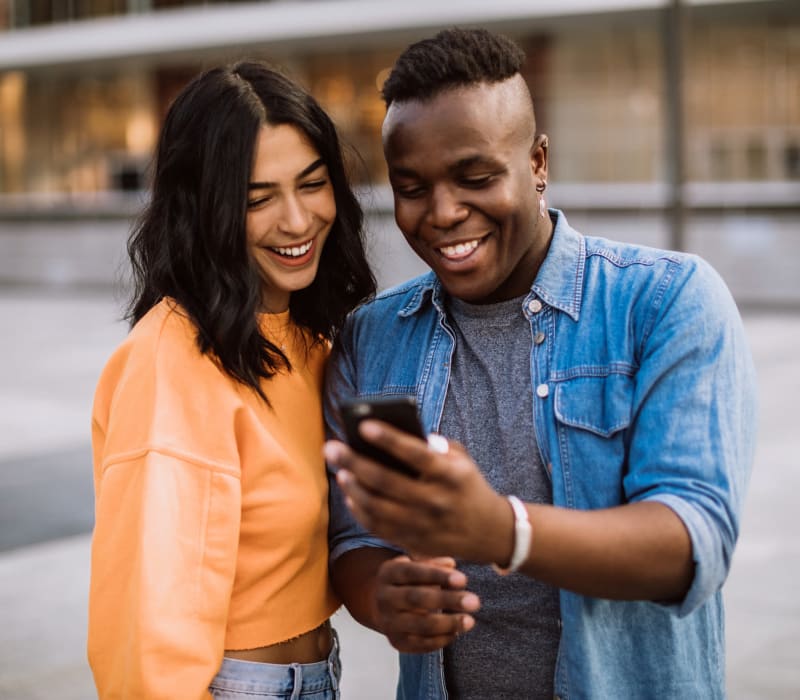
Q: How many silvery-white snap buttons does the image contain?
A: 3